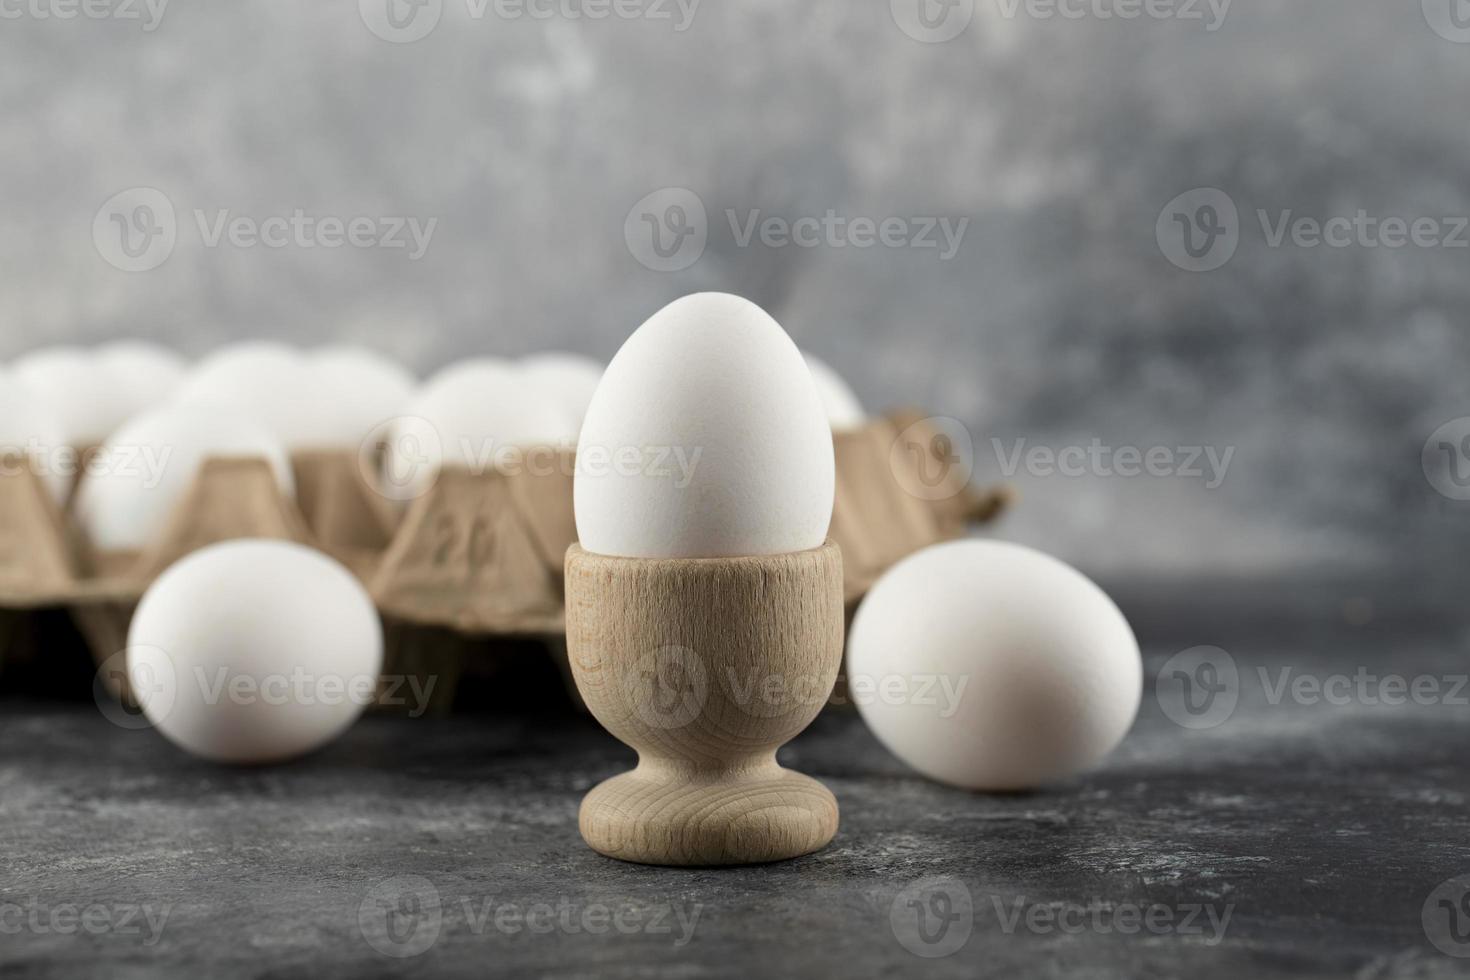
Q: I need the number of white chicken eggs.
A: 12